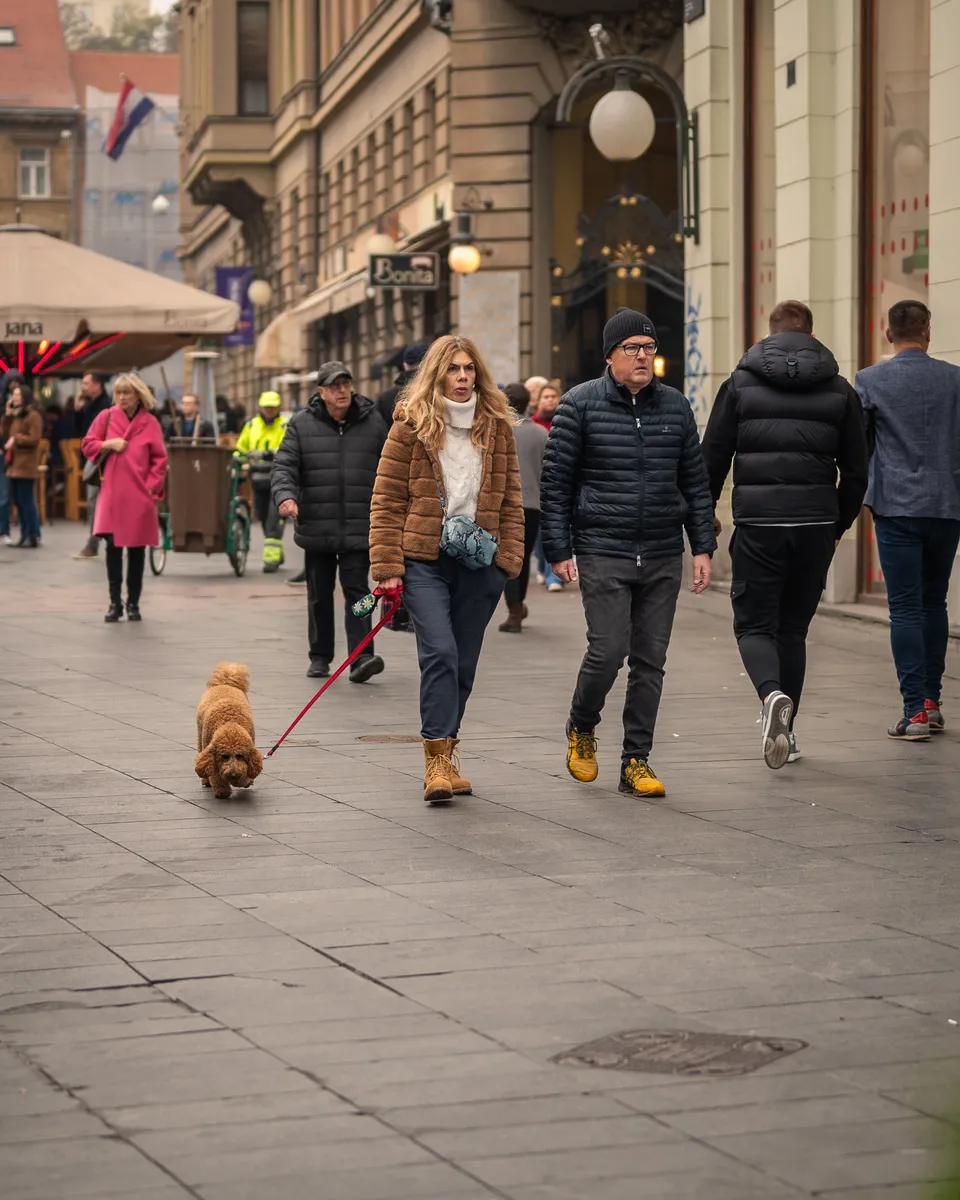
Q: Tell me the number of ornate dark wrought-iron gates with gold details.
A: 1